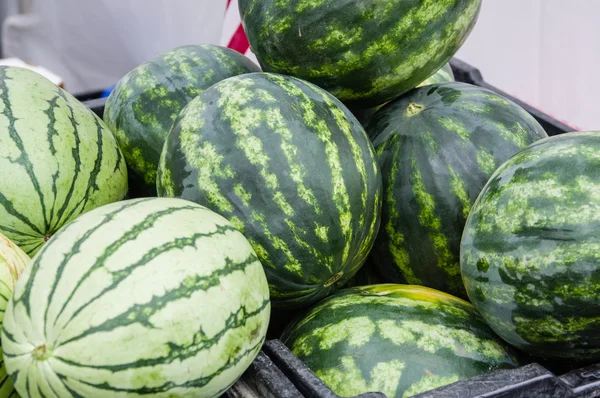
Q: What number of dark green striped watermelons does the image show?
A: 6